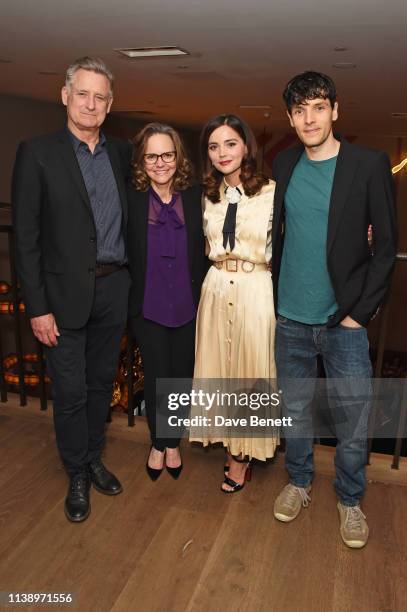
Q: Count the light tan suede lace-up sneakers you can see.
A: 2